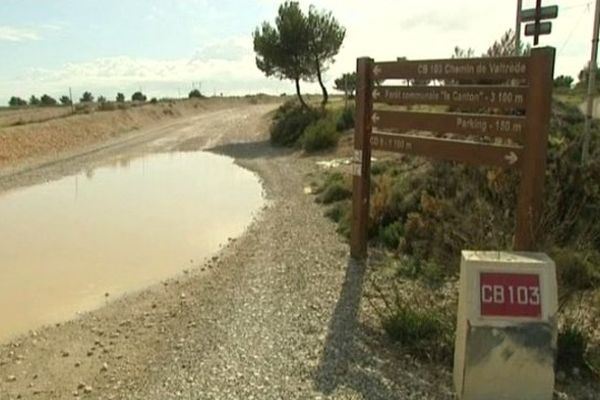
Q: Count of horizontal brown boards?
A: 4